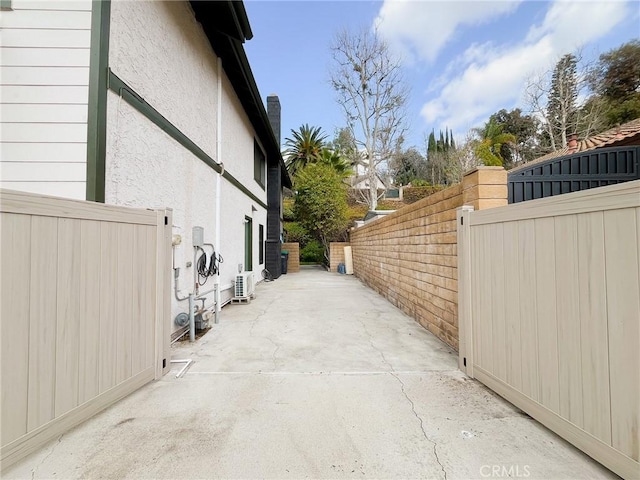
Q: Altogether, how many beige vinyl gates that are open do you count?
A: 2